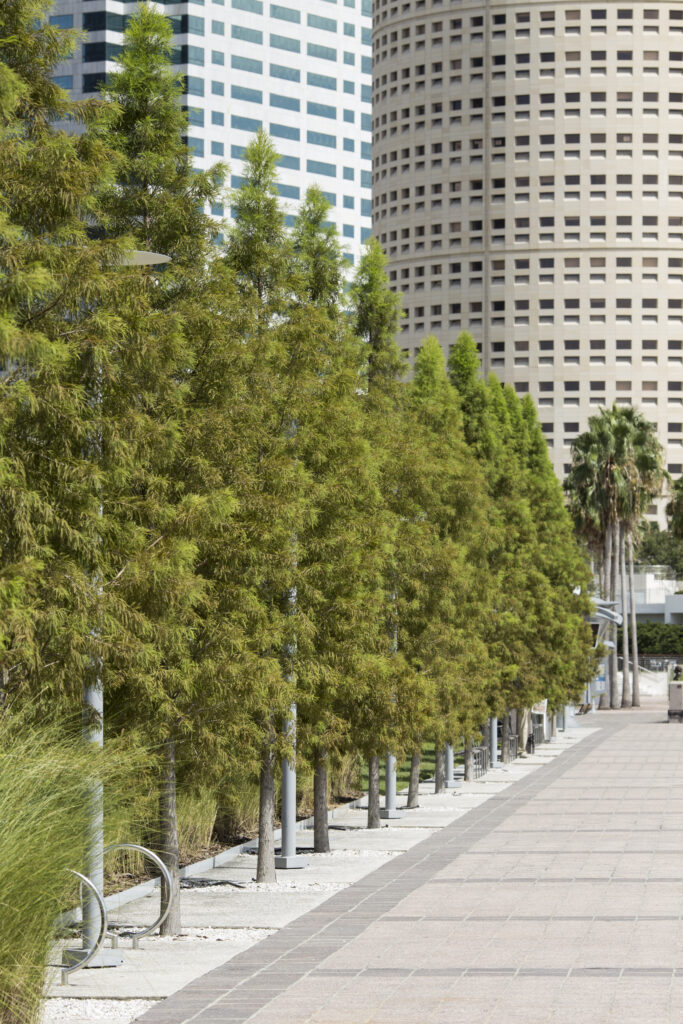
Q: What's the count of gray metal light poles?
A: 5